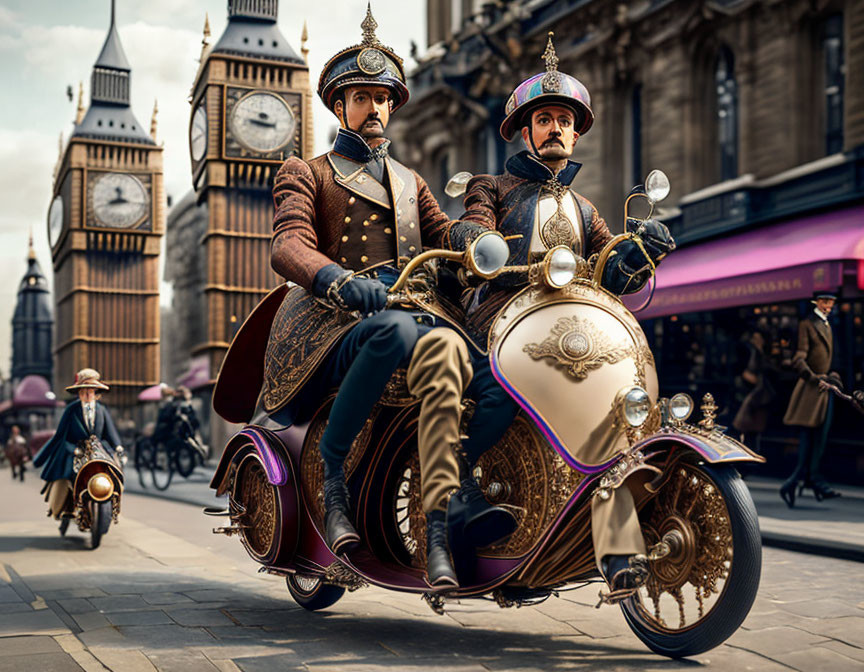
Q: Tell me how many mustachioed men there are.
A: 2